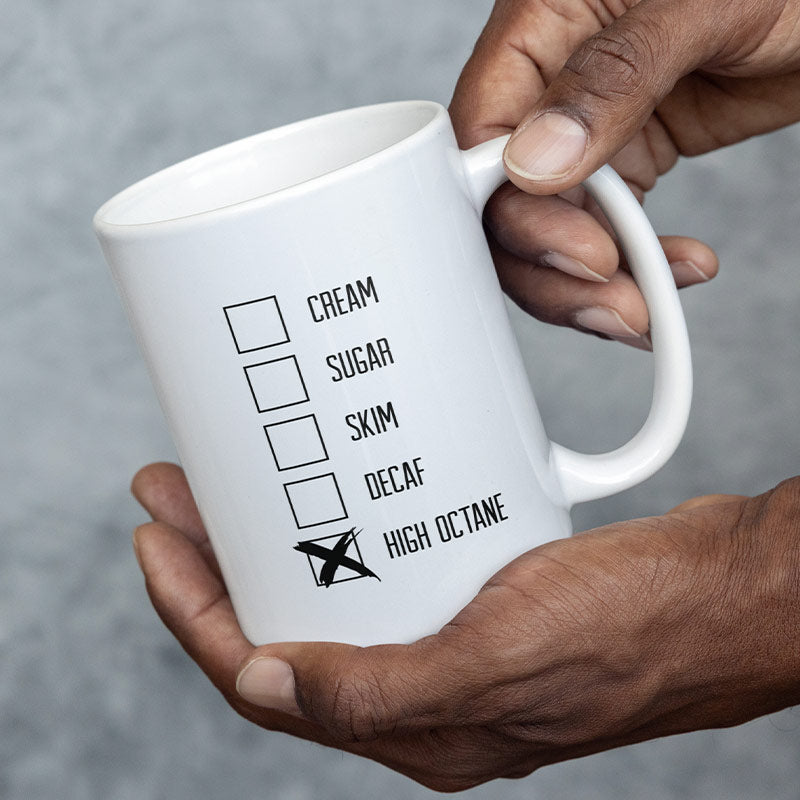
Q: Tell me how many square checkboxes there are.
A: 5